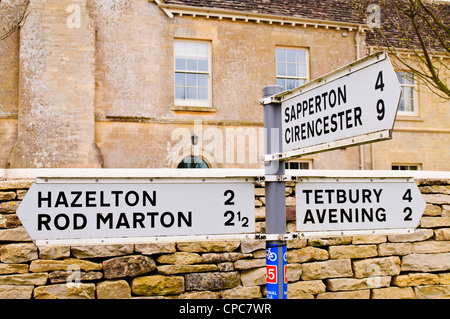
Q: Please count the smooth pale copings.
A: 1